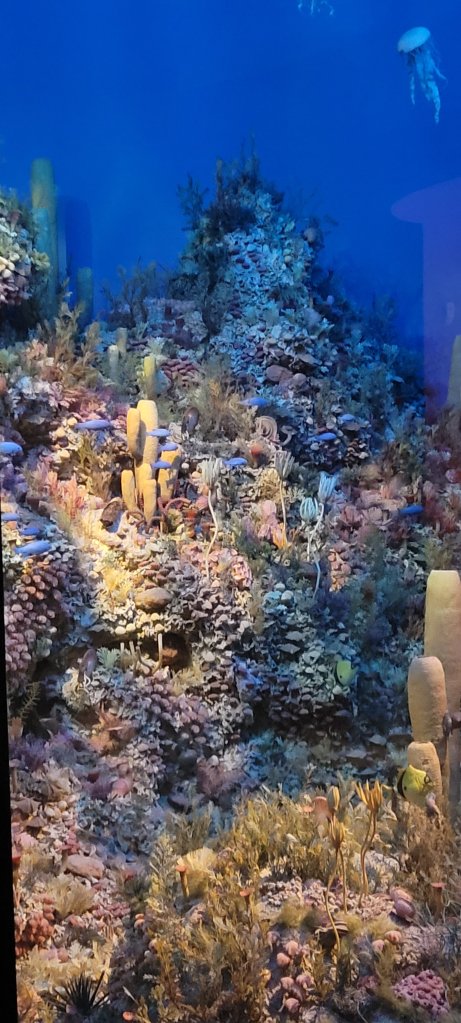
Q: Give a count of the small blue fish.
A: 13